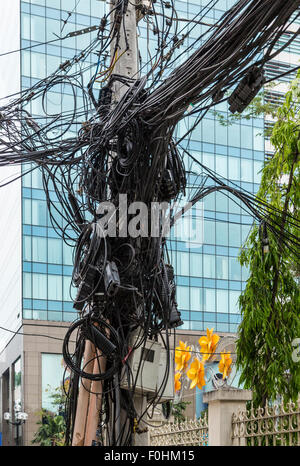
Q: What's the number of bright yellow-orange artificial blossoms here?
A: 5